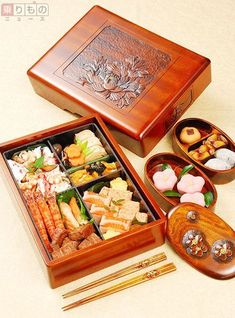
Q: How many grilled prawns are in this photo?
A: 3